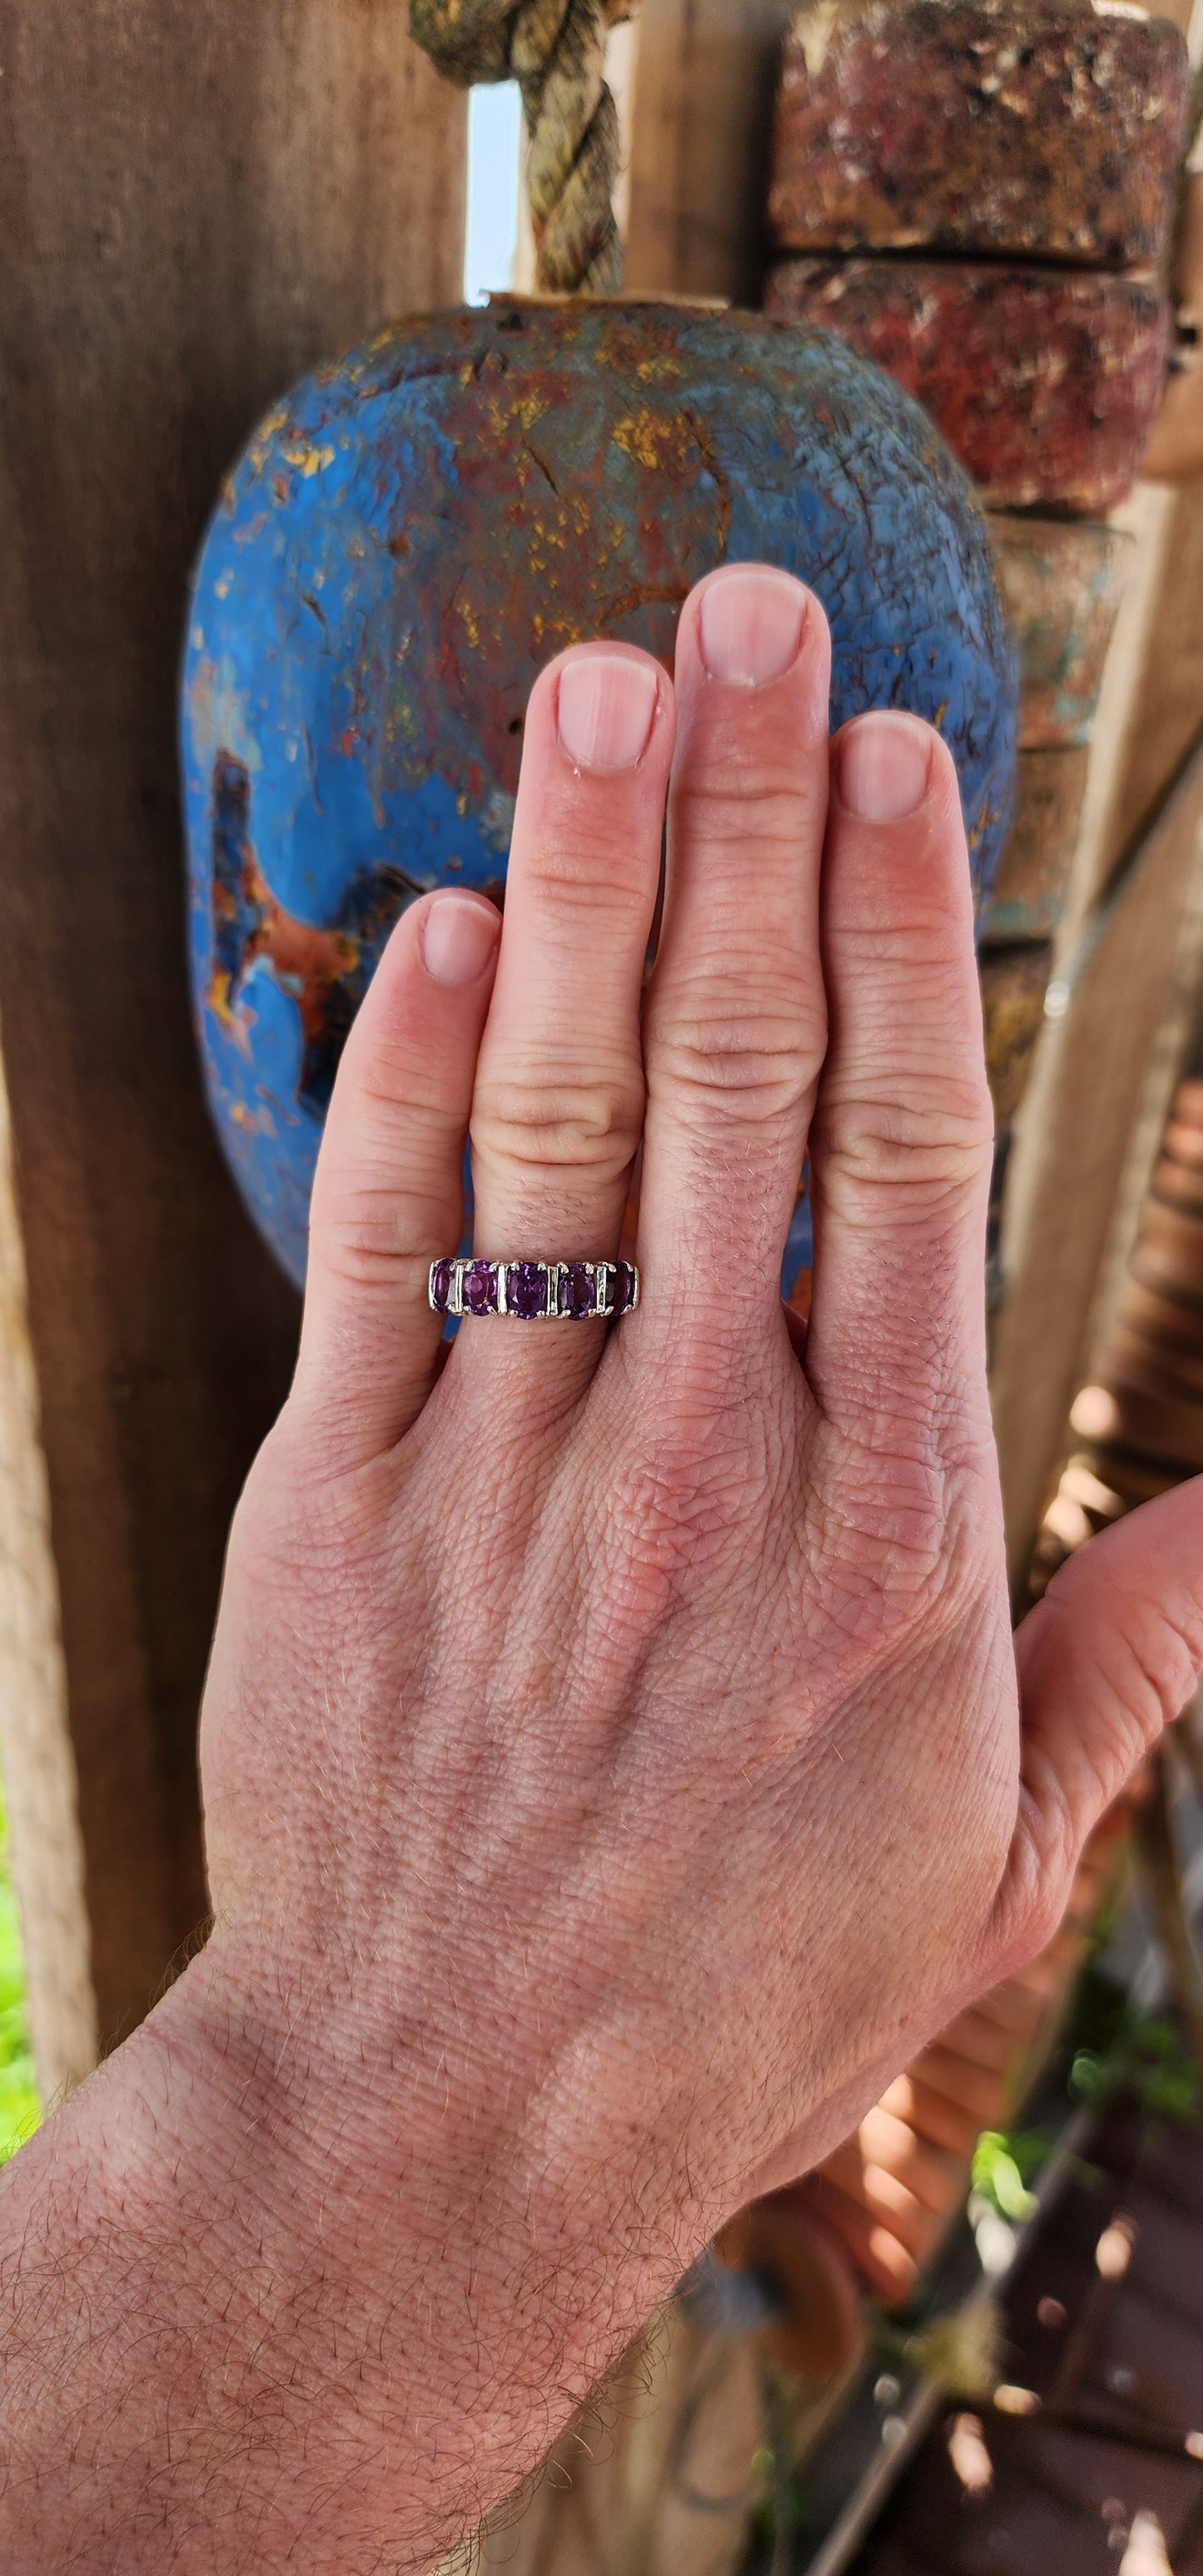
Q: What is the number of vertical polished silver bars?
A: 4